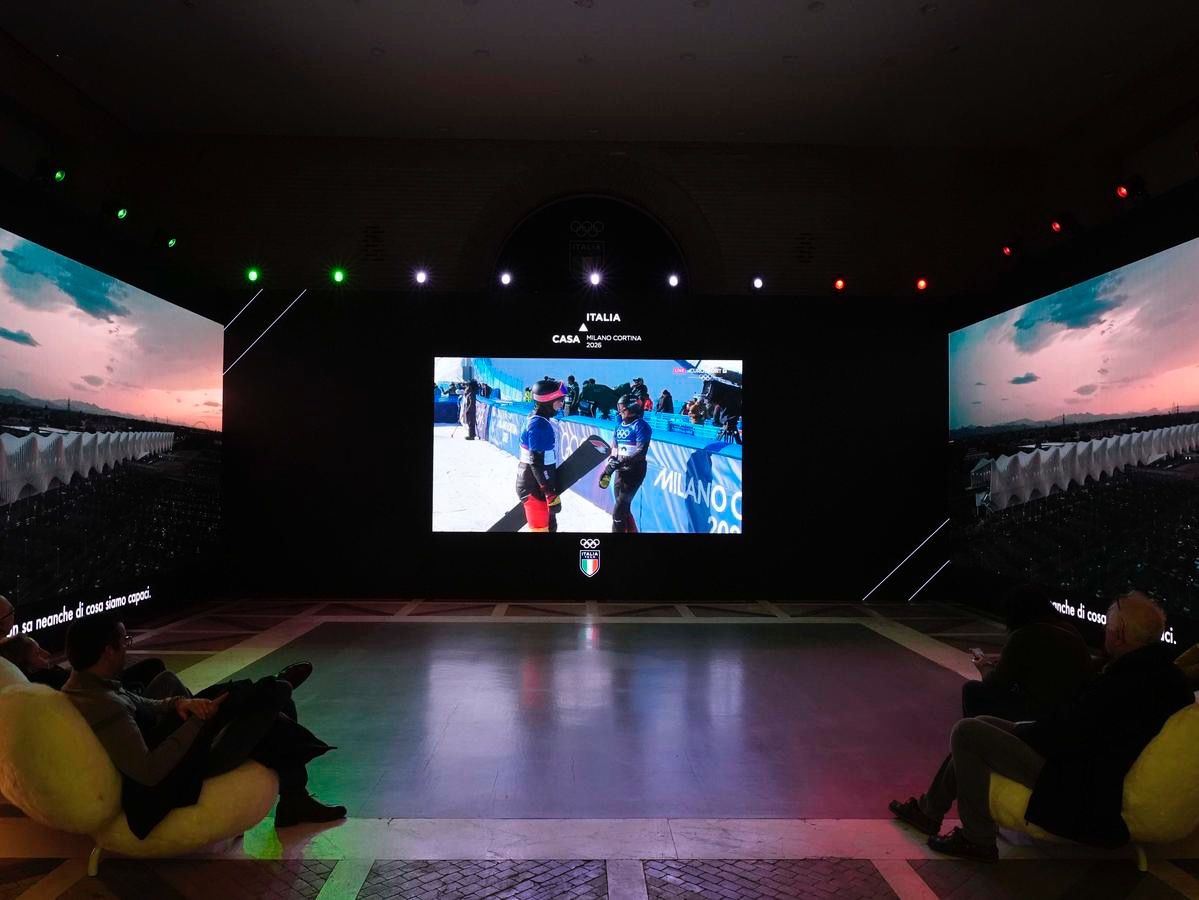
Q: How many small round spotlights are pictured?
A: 15